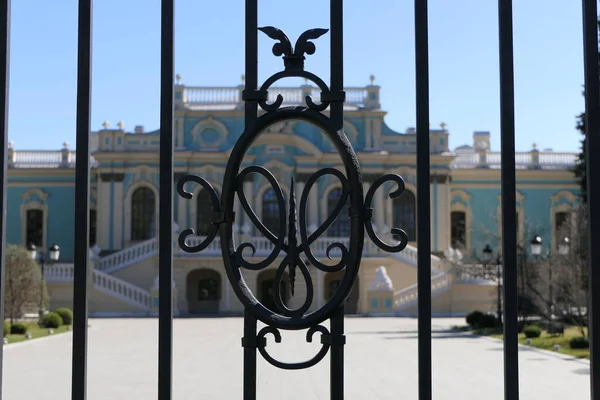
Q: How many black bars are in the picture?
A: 8